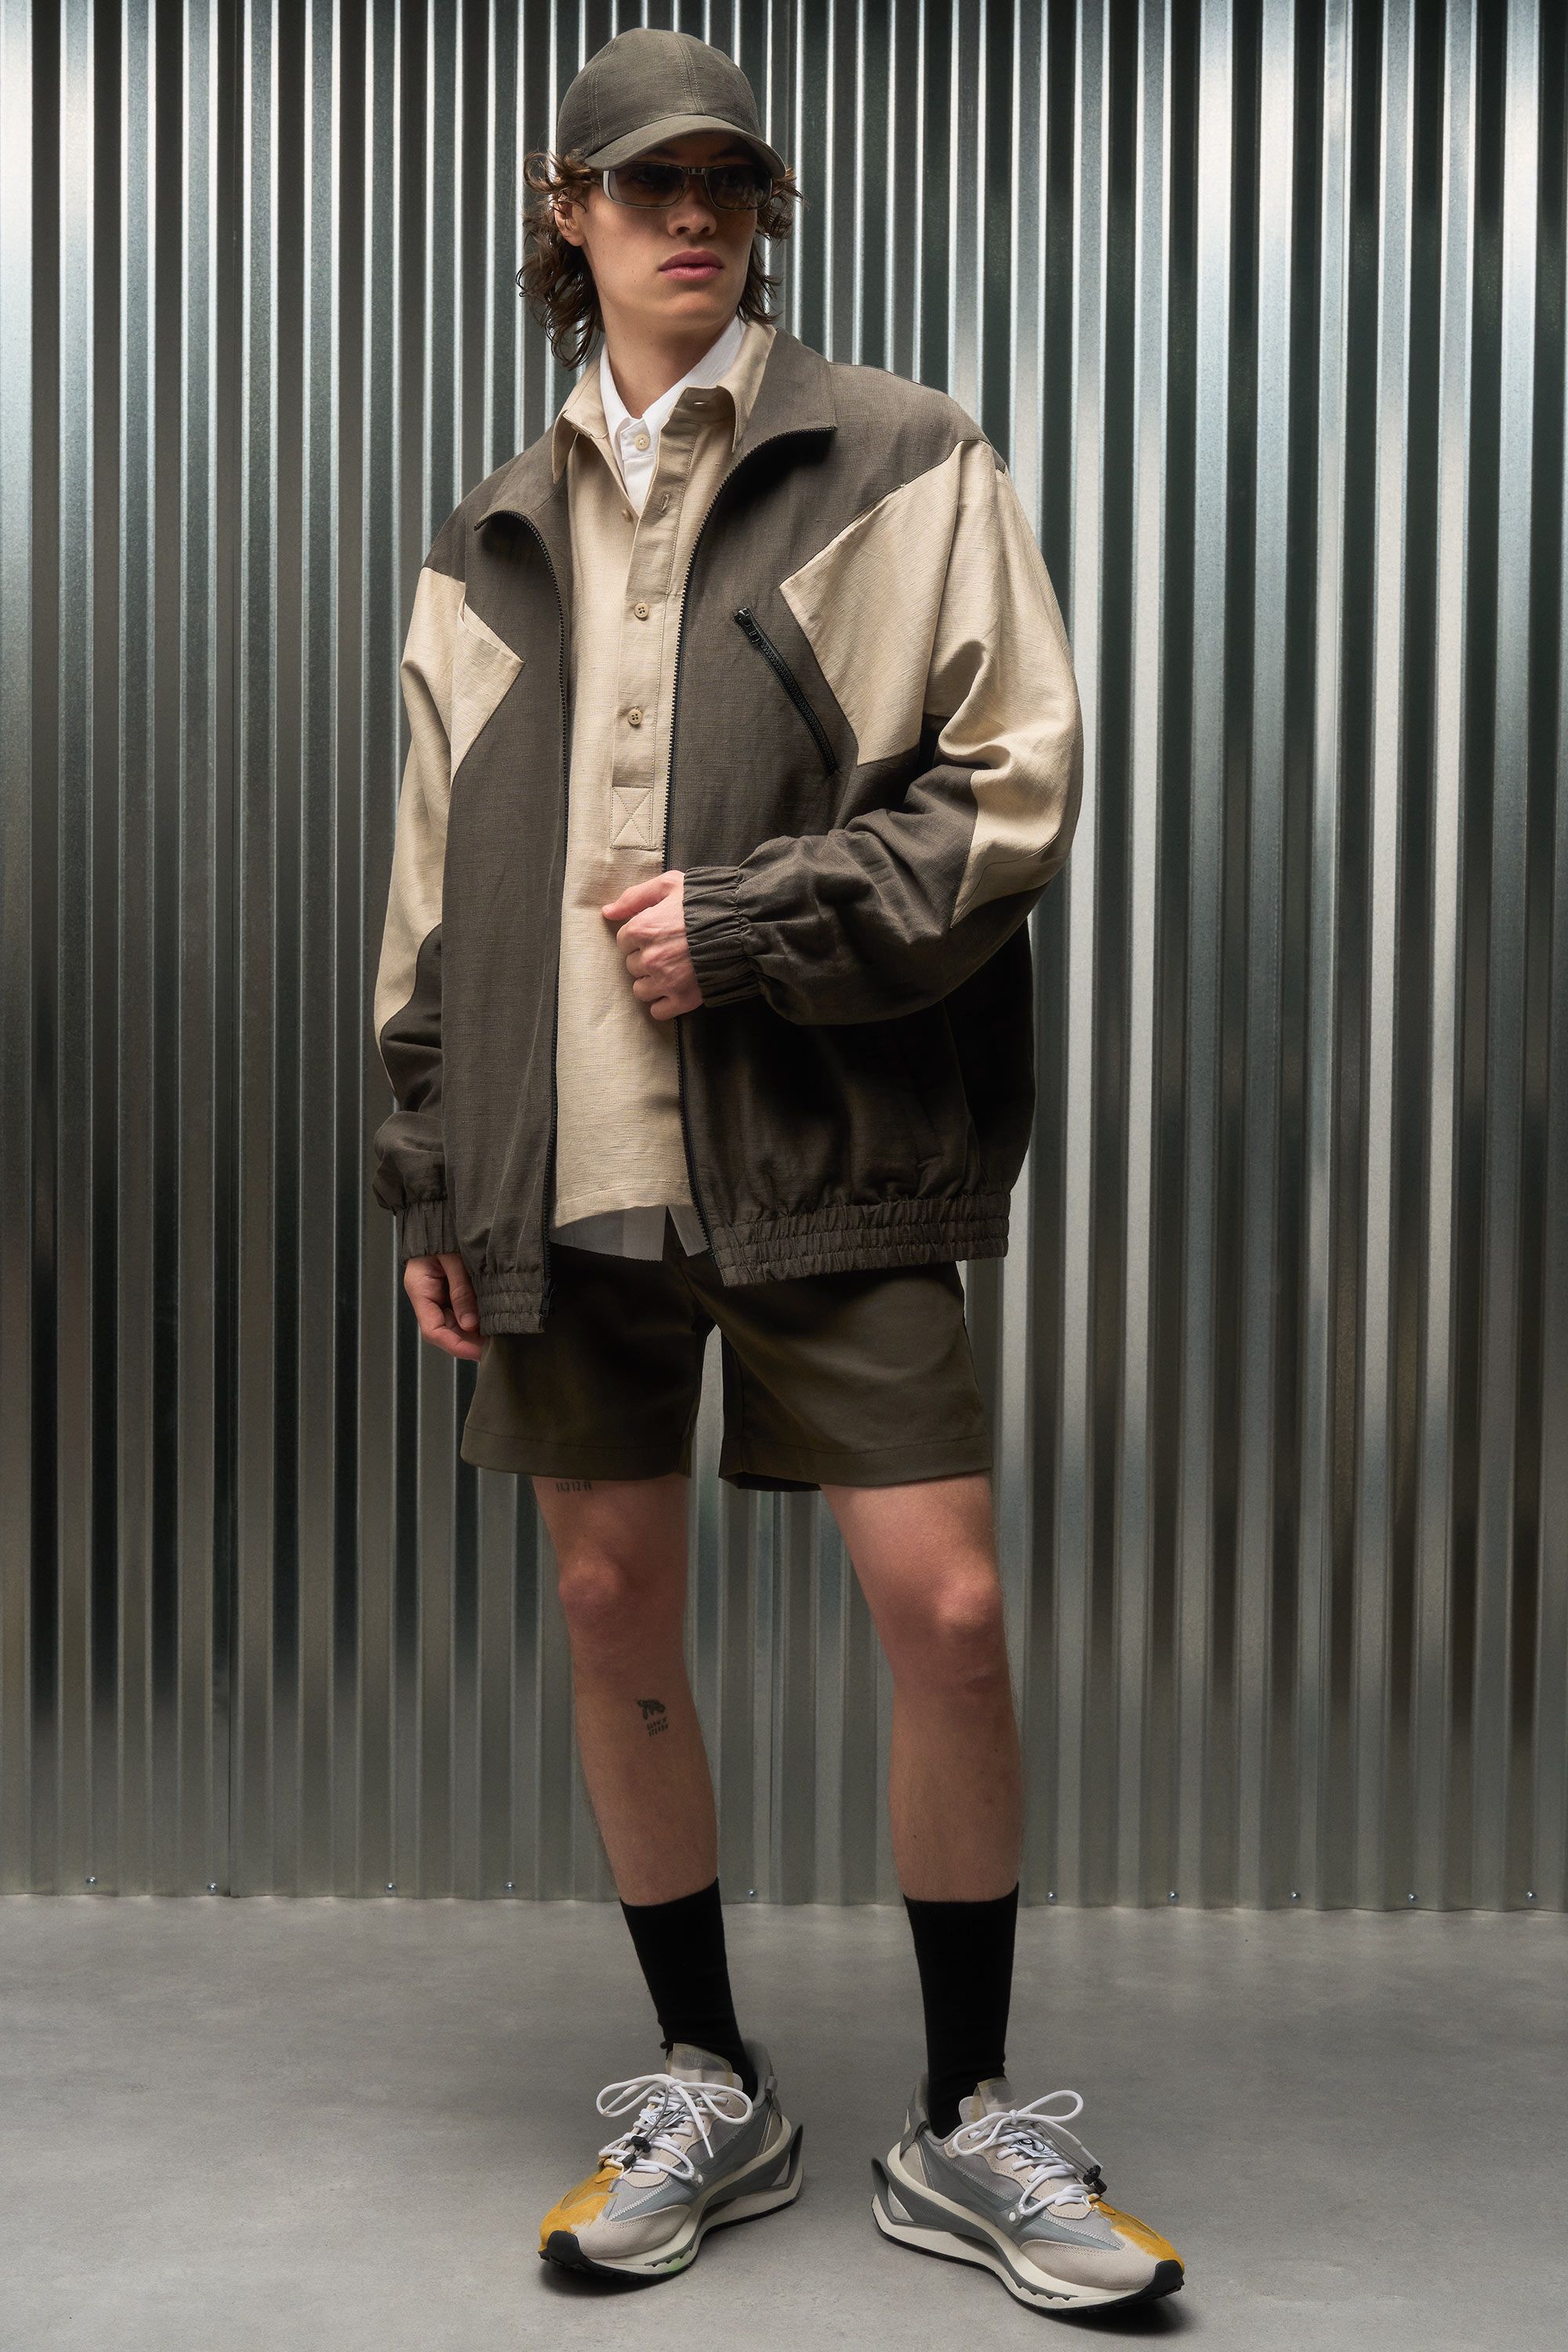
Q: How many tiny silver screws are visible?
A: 10